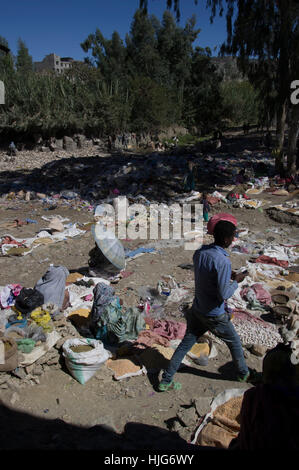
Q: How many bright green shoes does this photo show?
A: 2